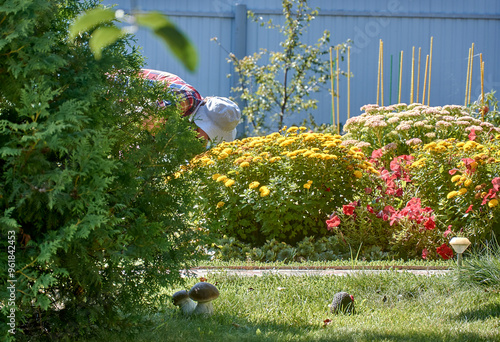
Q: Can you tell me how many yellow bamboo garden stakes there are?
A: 14